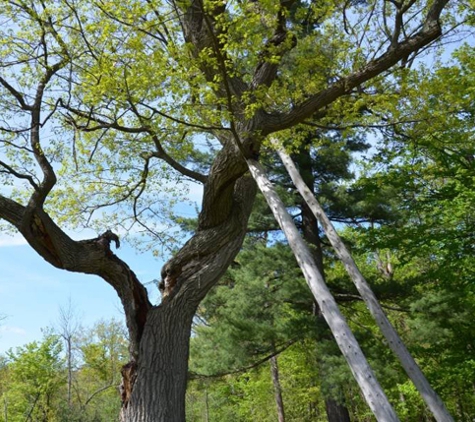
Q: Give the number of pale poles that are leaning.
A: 2